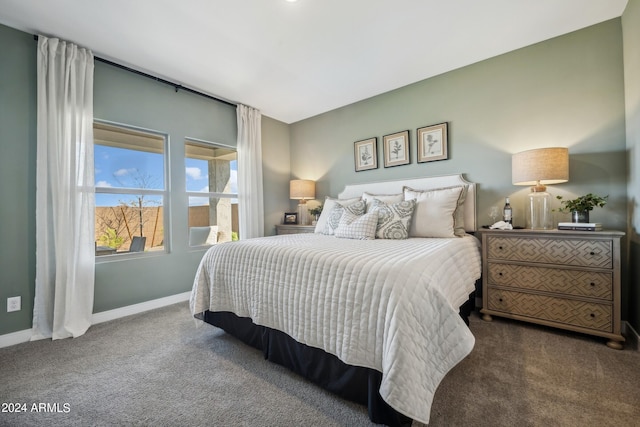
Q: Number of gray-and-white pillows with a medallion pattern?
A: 2